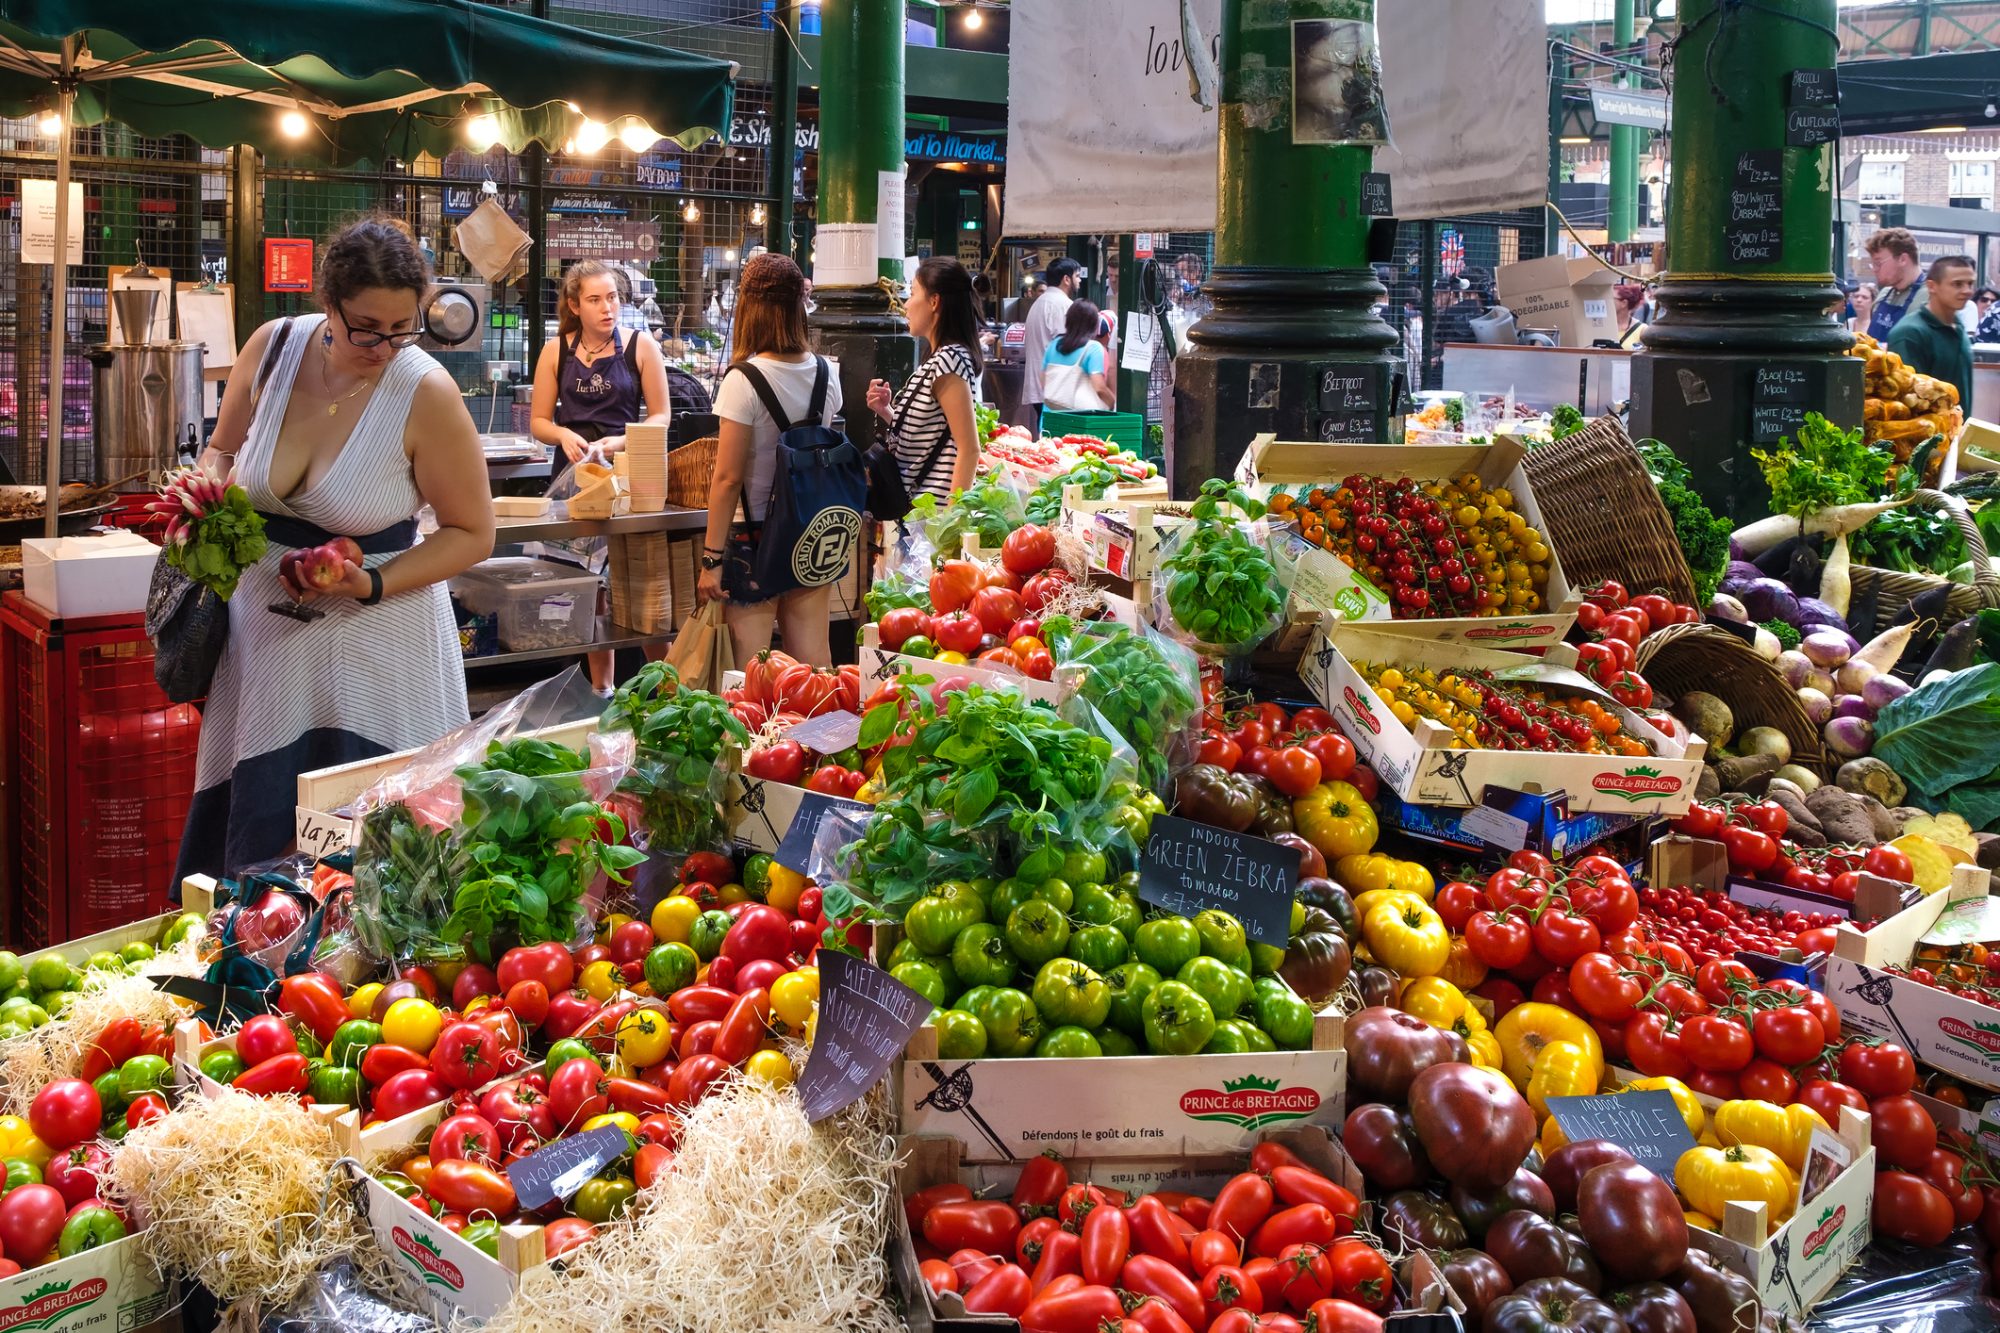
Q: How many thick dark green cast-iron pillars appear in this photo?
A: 3